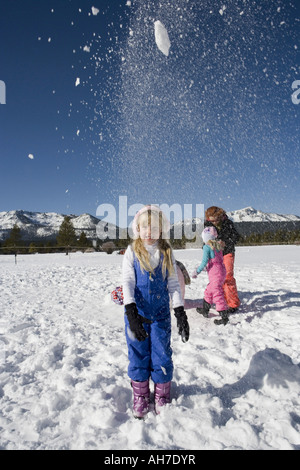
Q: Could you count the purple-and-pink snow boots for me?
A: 2